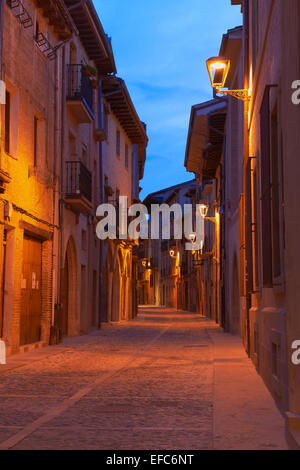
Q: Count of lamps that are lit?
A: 5